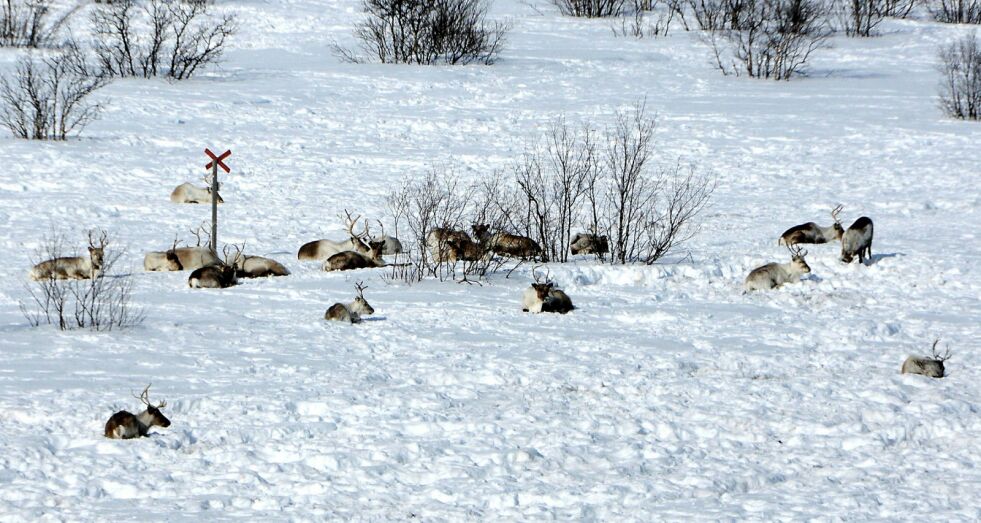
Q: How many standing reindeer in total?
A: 1